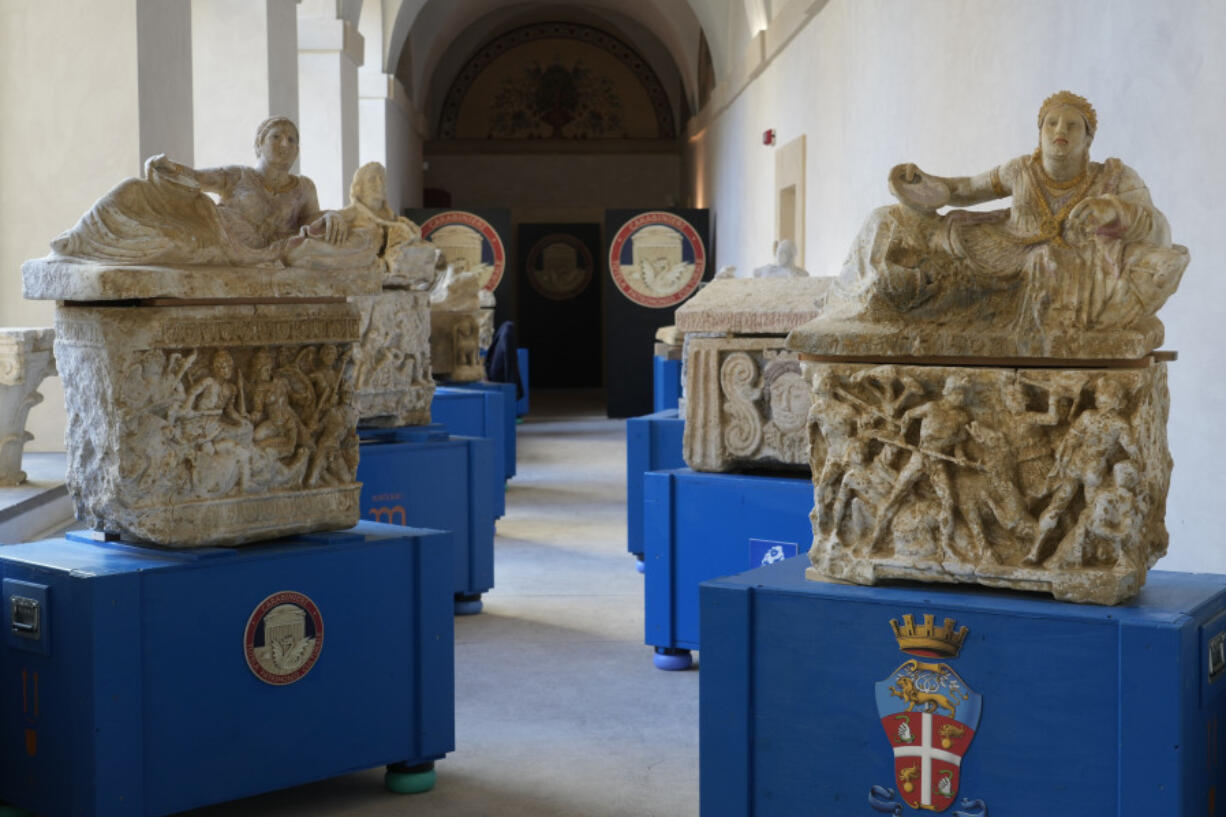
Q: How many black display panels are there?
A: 3